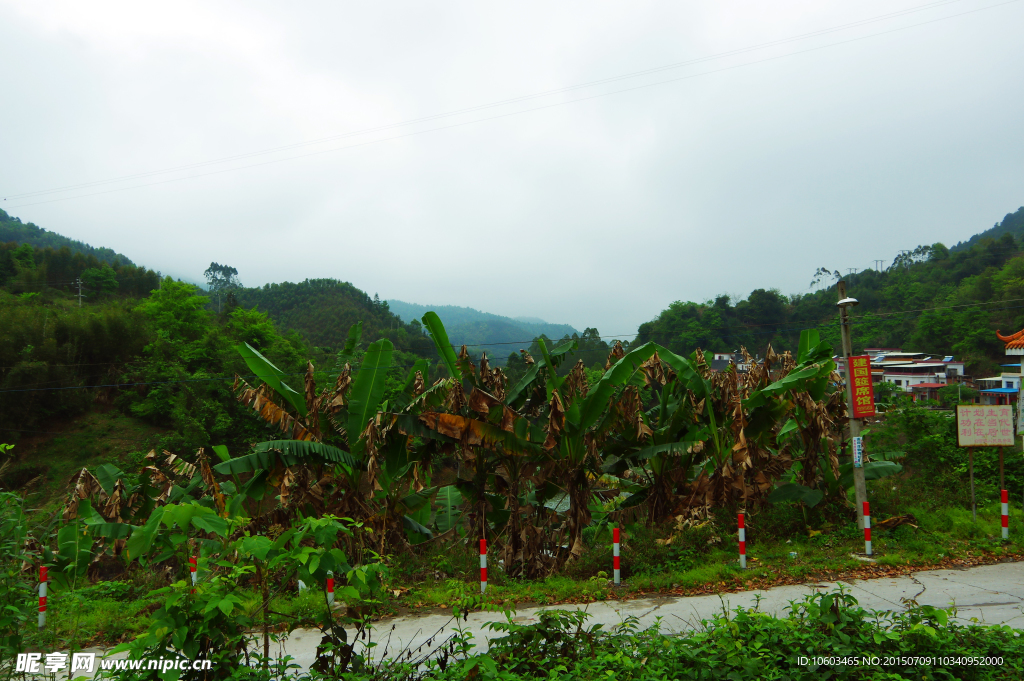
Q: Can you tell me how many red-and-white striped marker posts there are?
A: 8